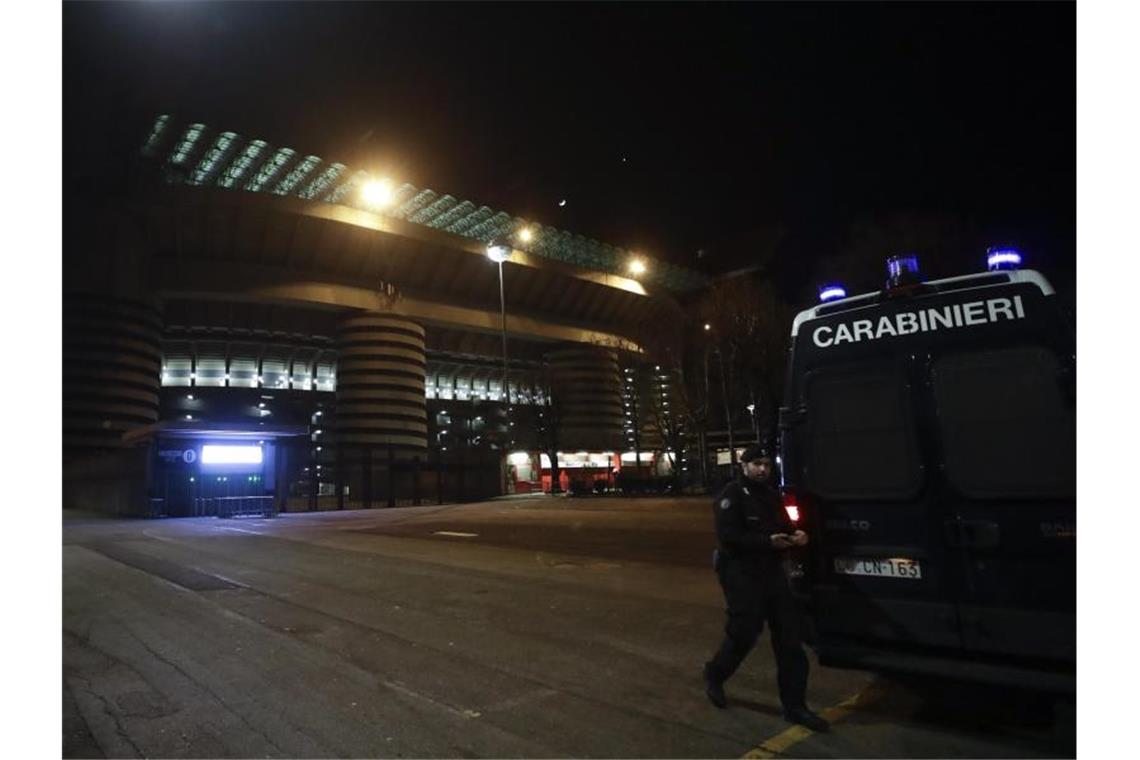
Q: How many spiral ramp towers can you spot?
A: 3